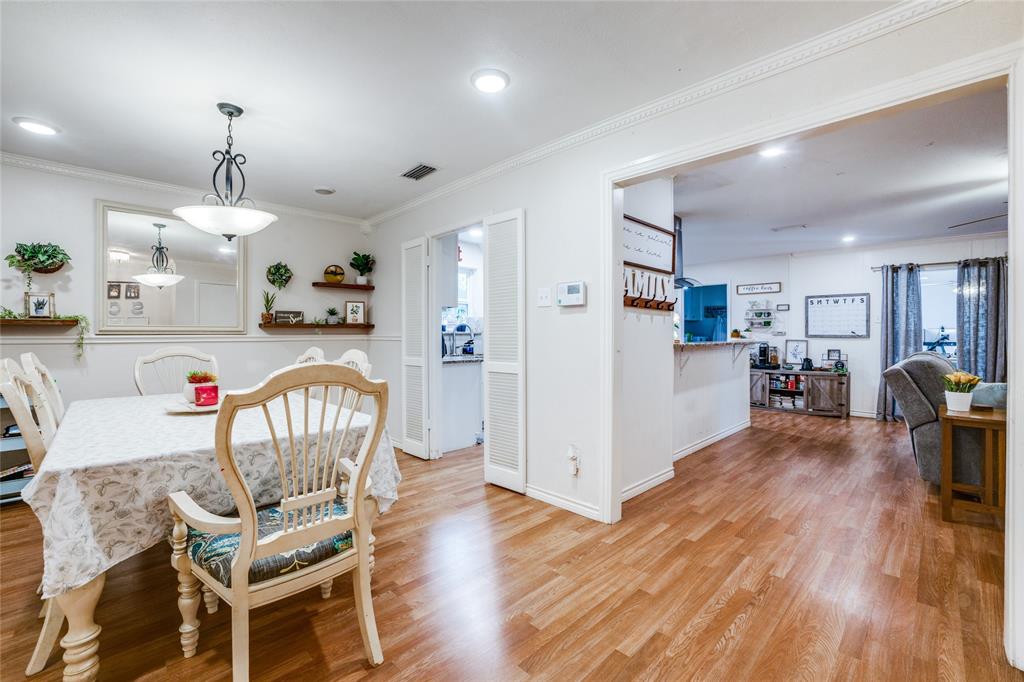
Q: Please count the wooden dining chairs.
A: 6